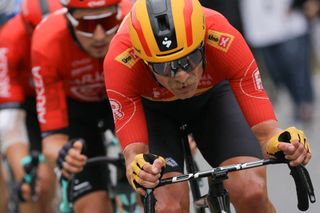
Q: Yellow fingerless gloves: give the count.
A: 2